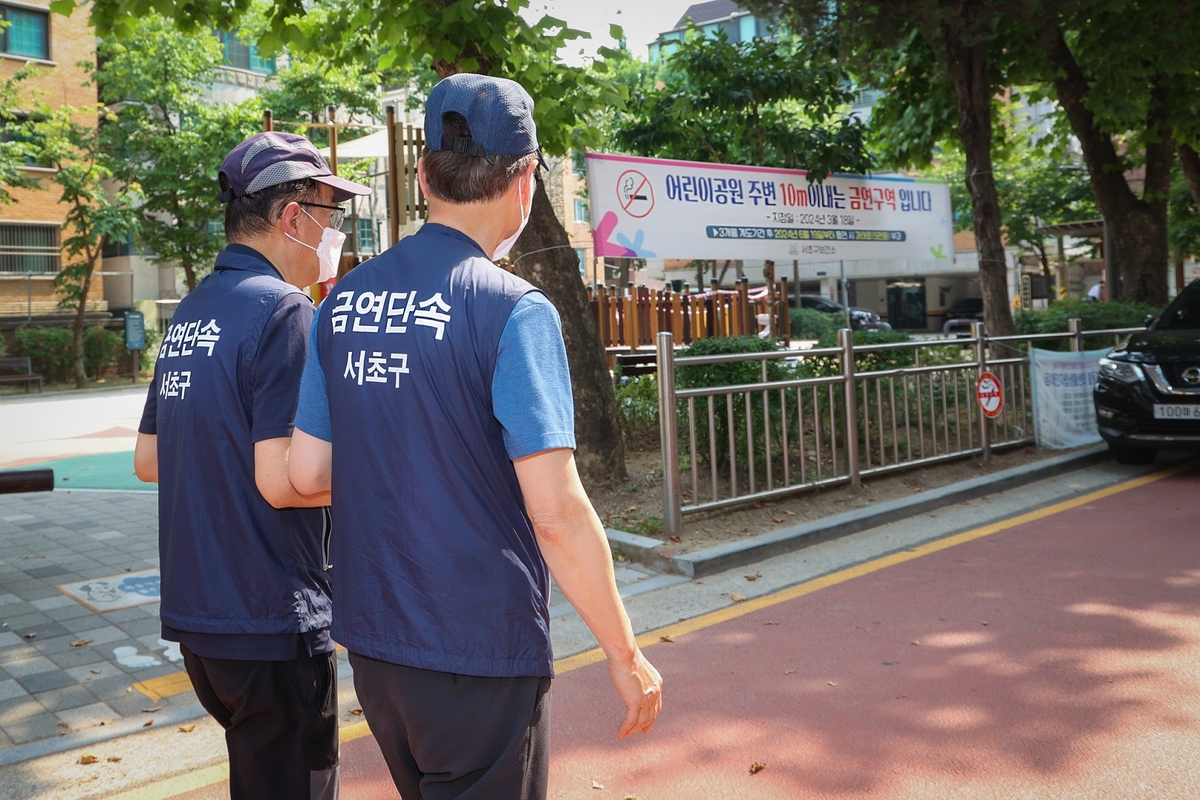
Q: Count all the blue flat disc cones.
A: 0